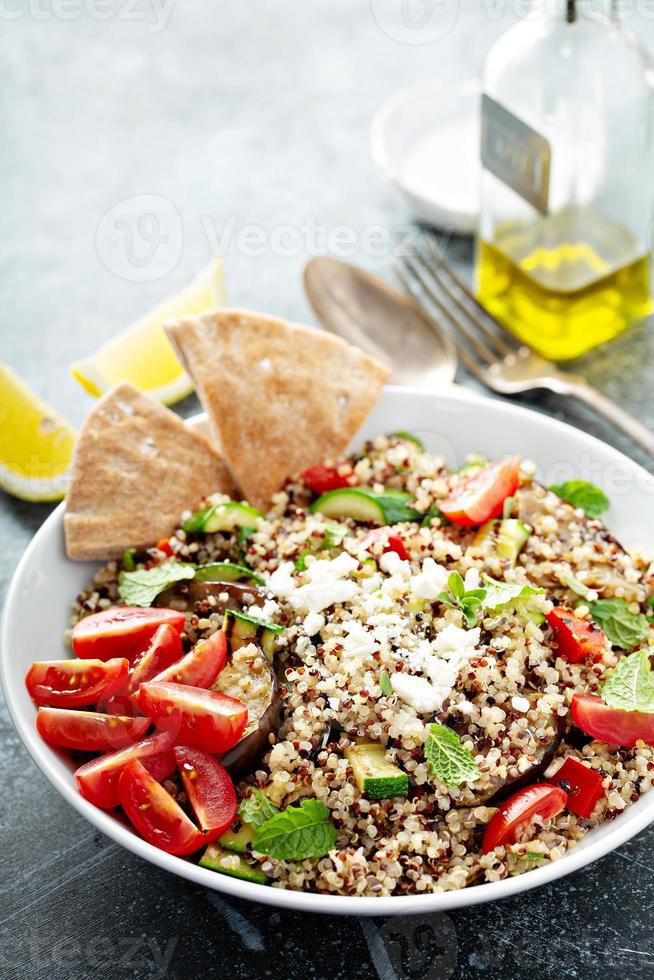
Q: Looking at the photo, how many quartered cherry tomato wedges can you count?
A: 12